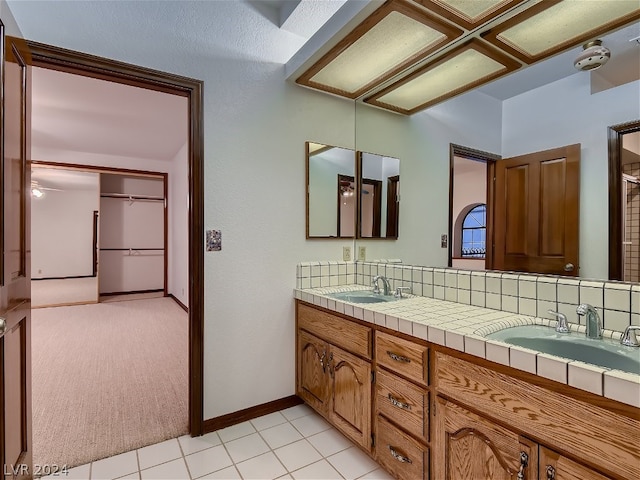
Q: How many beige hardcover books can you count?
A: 0